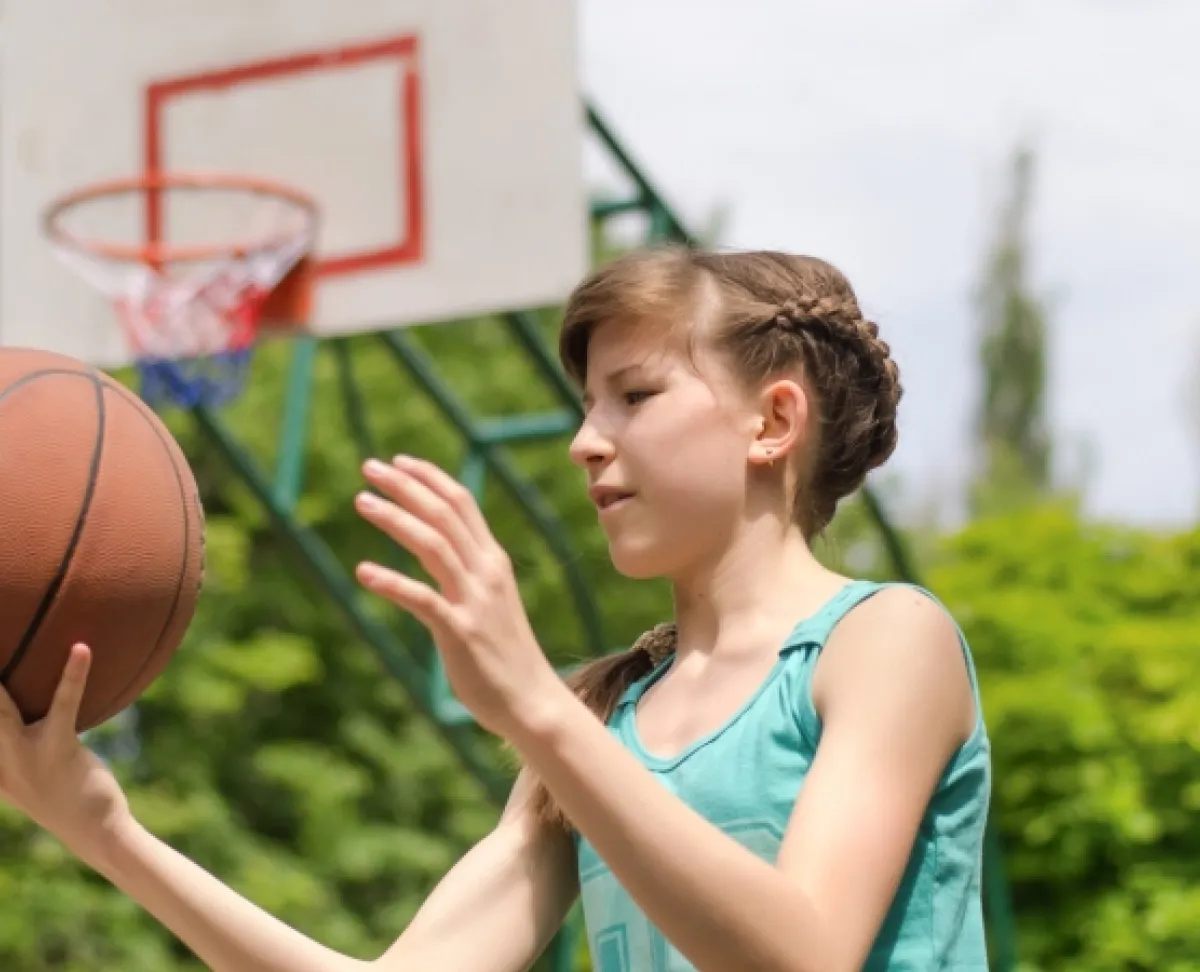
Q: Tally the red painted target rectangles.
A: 1